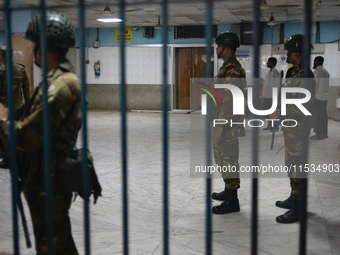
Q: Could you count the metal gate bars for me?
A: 8